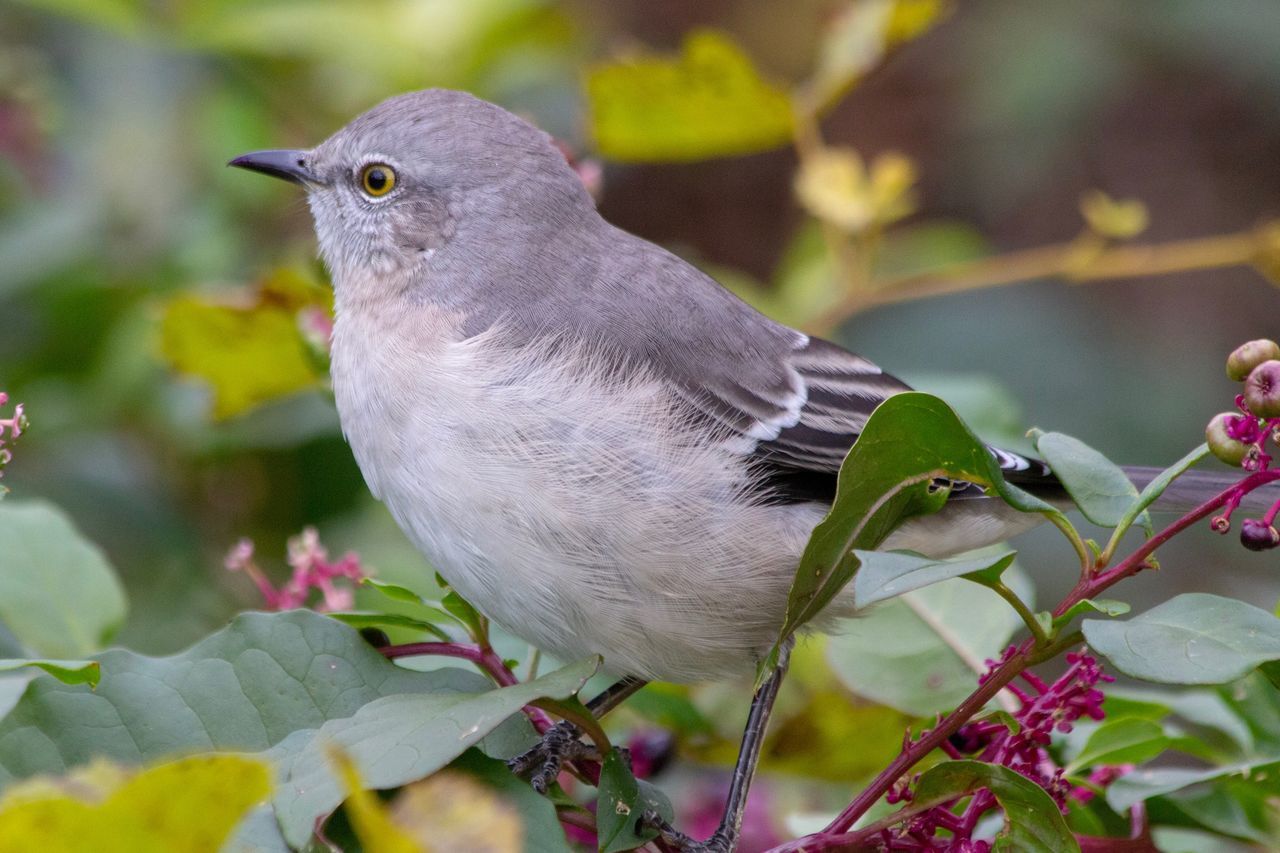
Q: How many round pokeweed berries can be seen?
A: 4